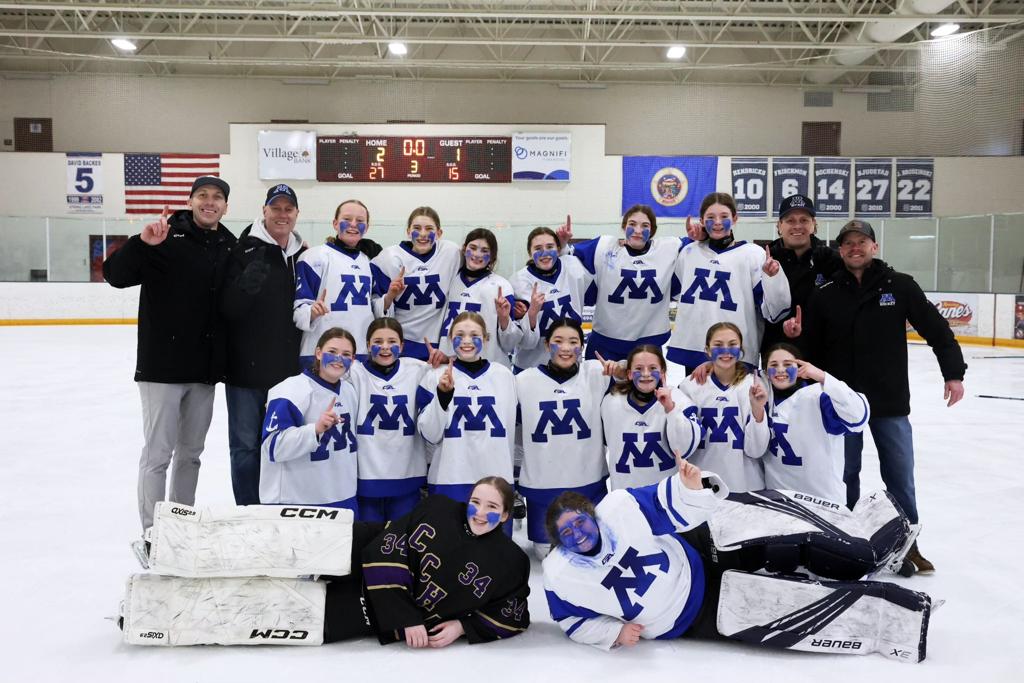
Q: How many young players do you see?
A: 15